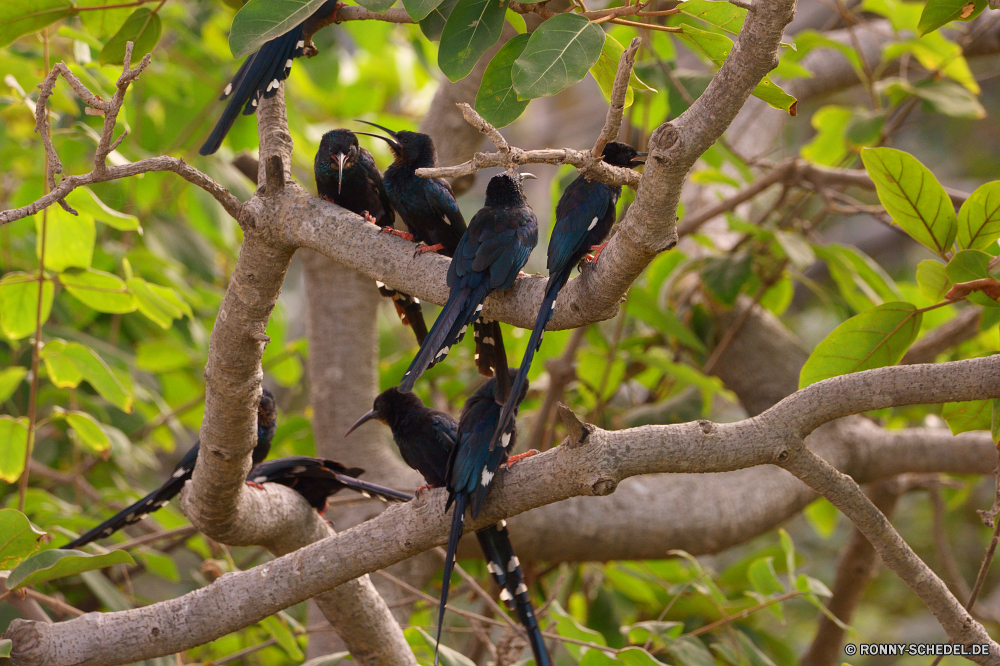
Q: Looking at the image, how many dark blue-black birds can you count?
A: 9